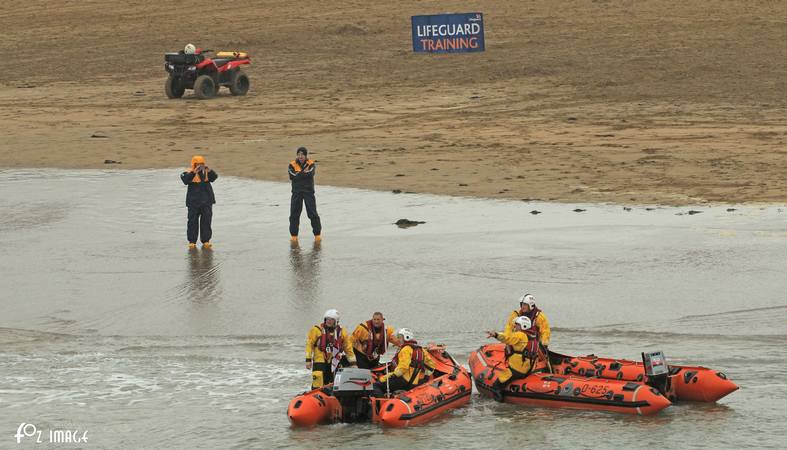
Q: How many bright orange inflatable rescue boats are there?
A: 2